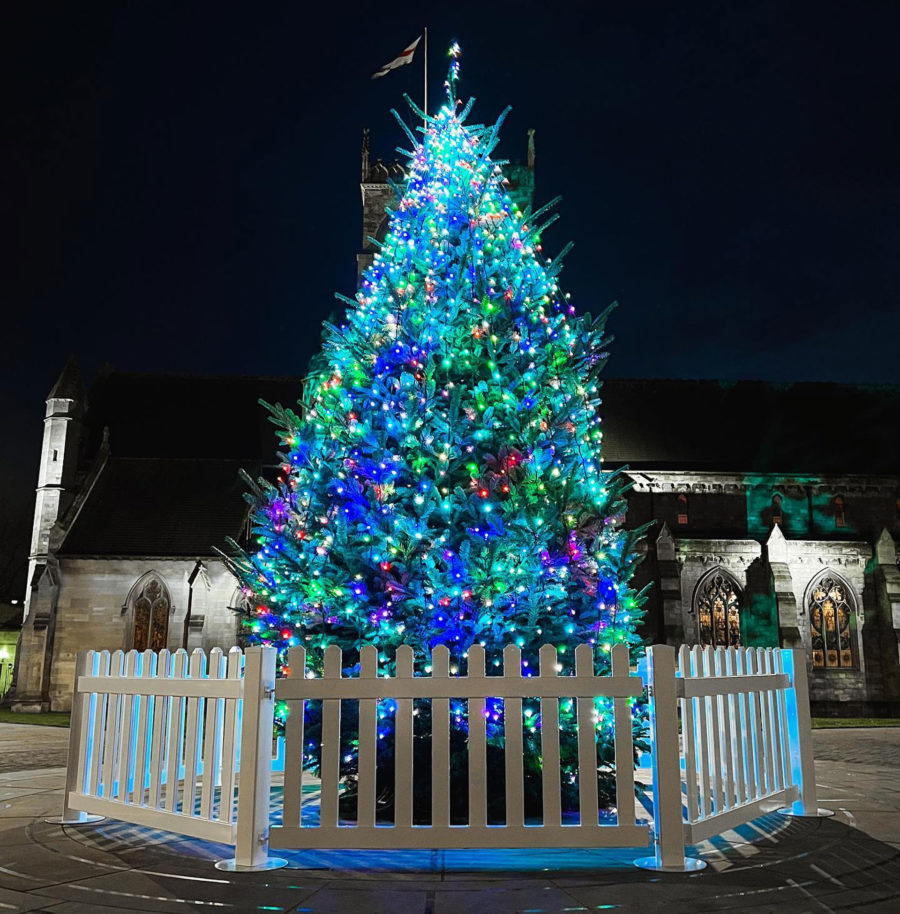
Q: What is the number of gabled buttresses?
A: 5